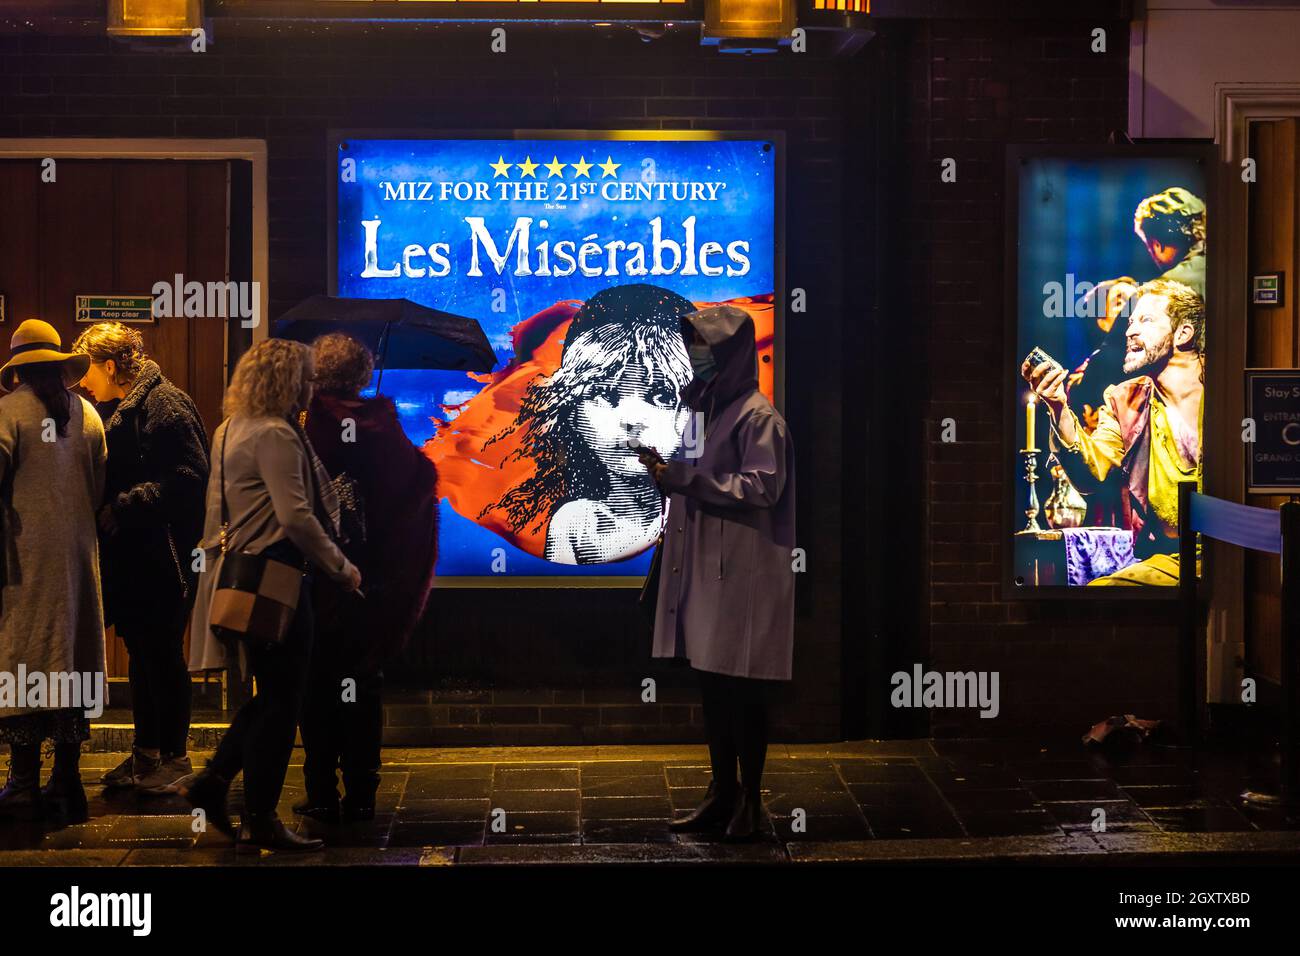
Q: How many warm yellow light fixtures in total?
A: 2